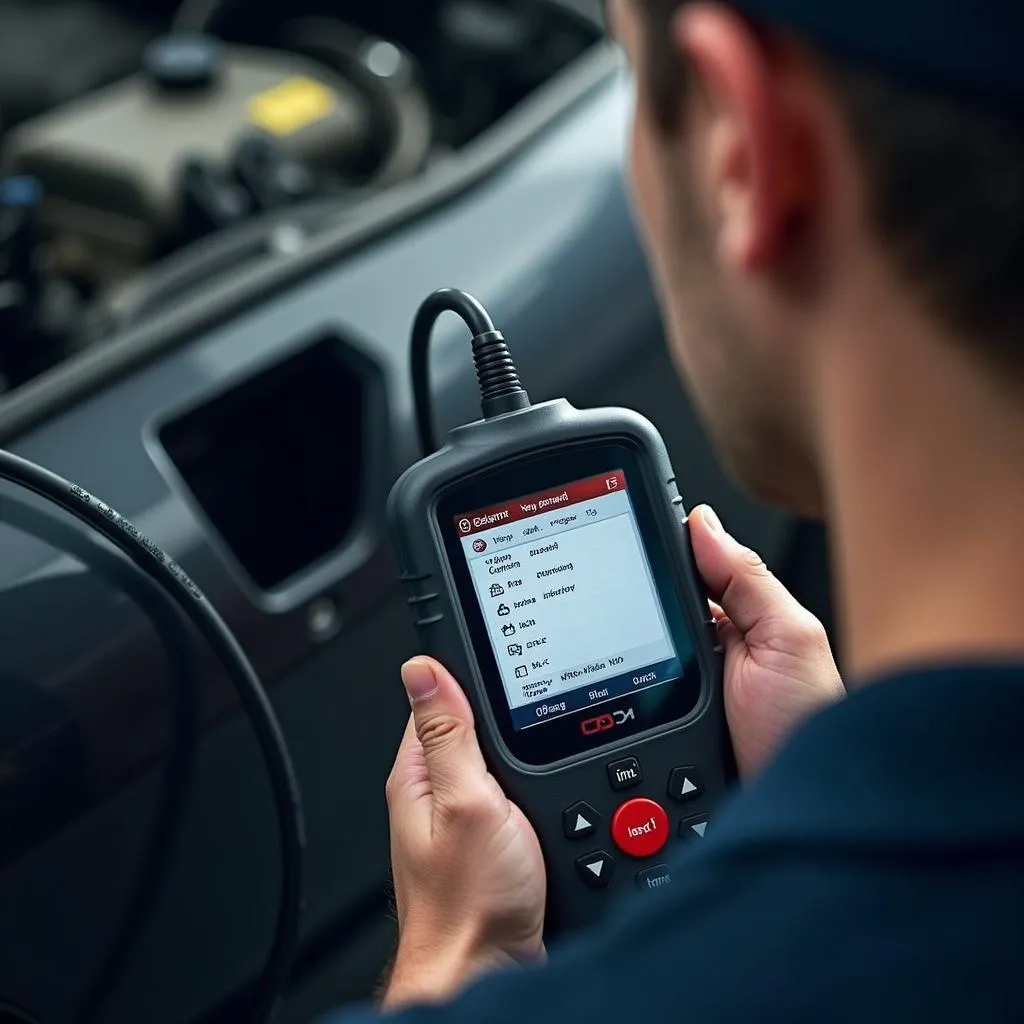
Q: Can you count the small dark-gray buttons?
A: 6